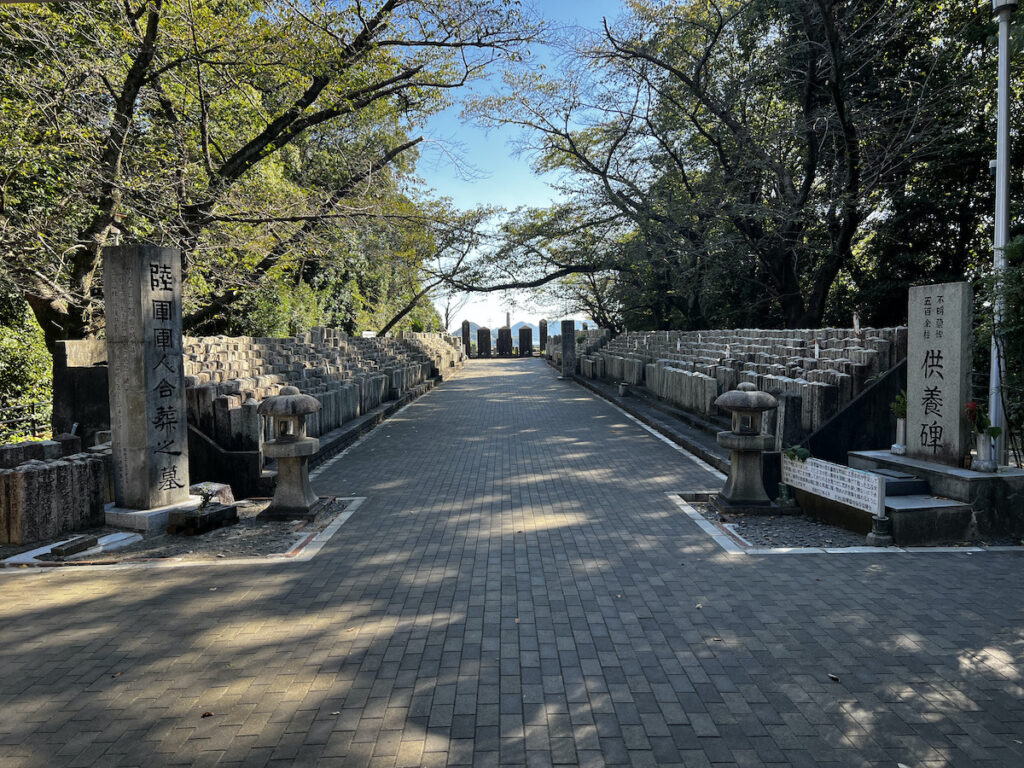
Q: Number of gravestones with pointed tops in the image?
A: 5